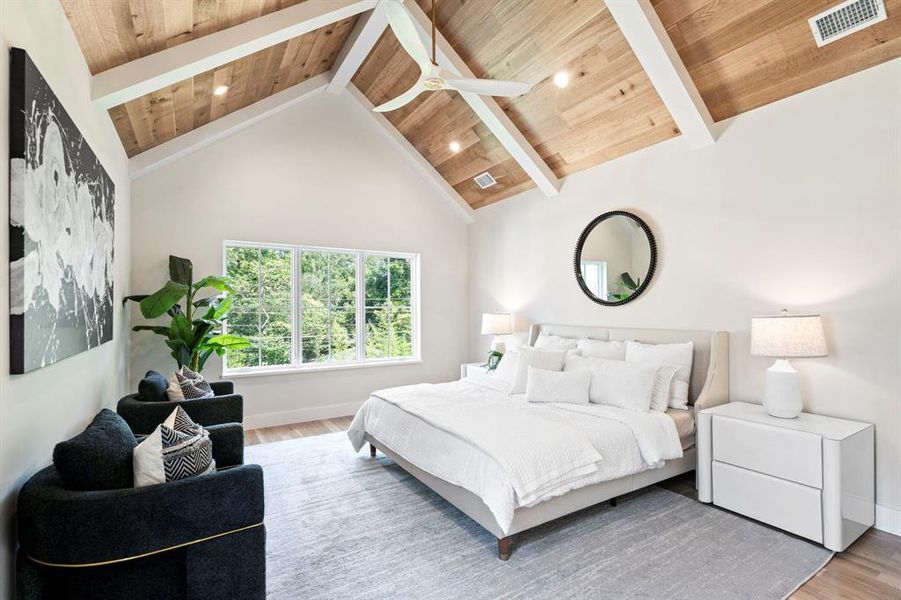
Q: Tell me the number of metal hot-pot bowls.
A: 0